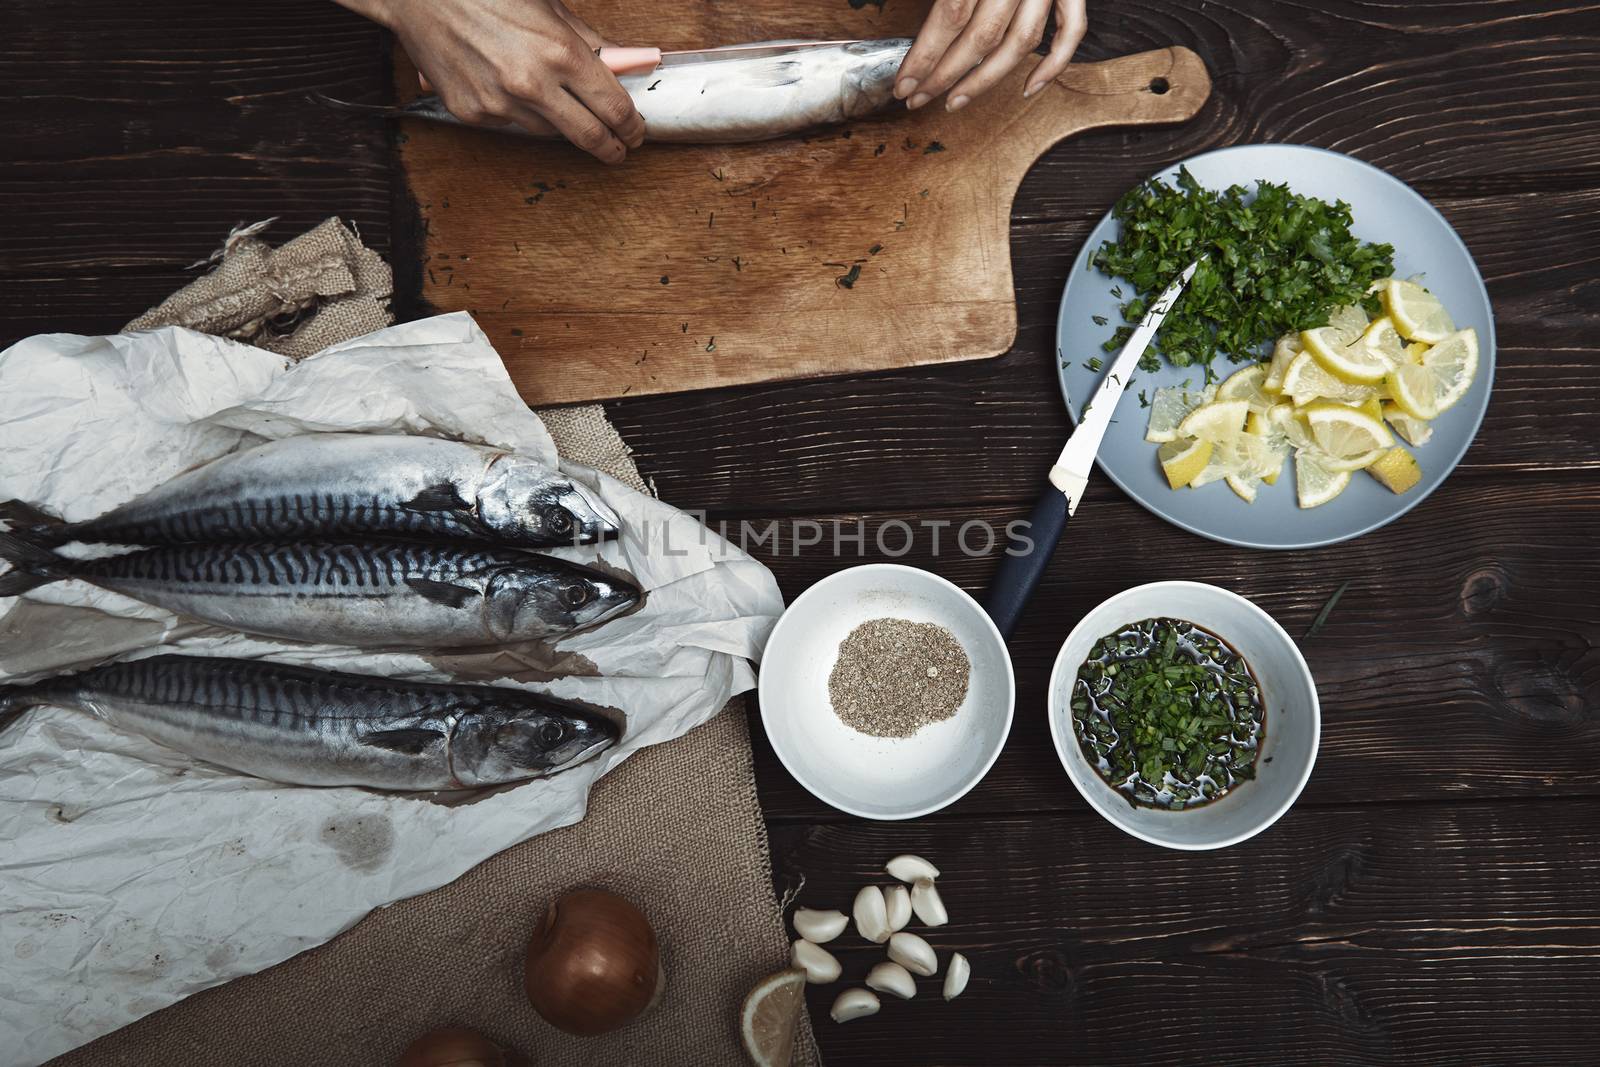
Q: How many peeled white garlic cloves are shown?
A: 10